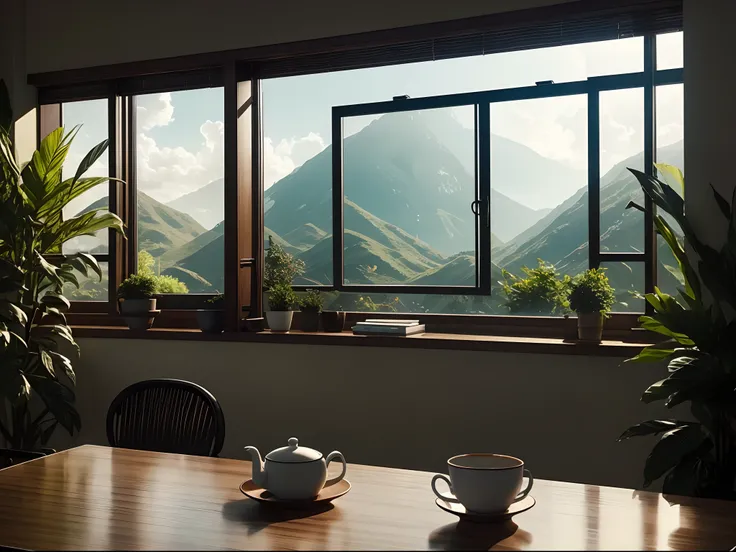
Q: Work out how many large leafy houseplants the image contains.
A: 2